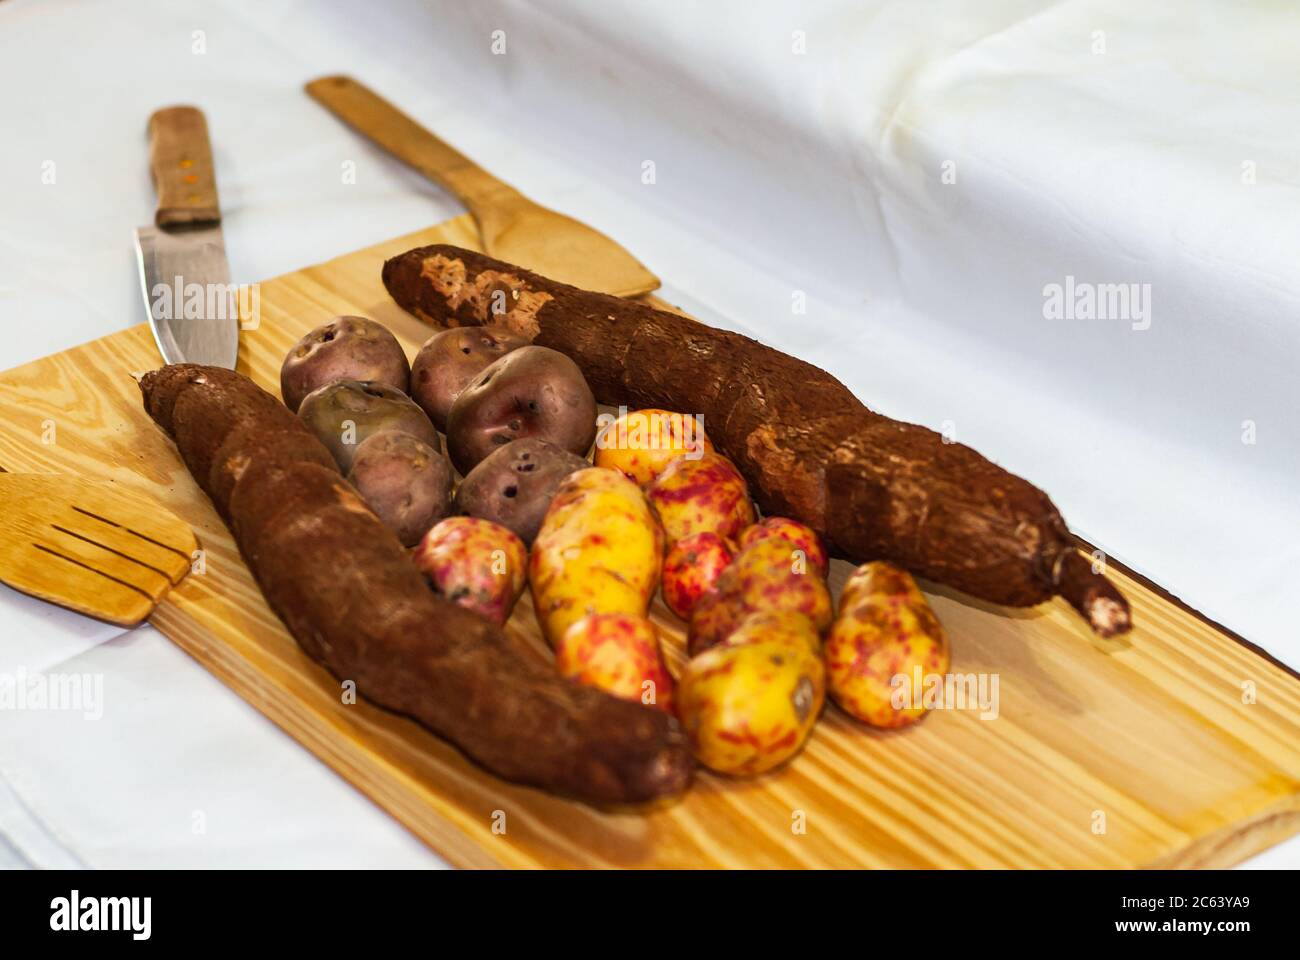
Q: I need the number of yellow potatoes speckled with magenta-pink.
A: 10